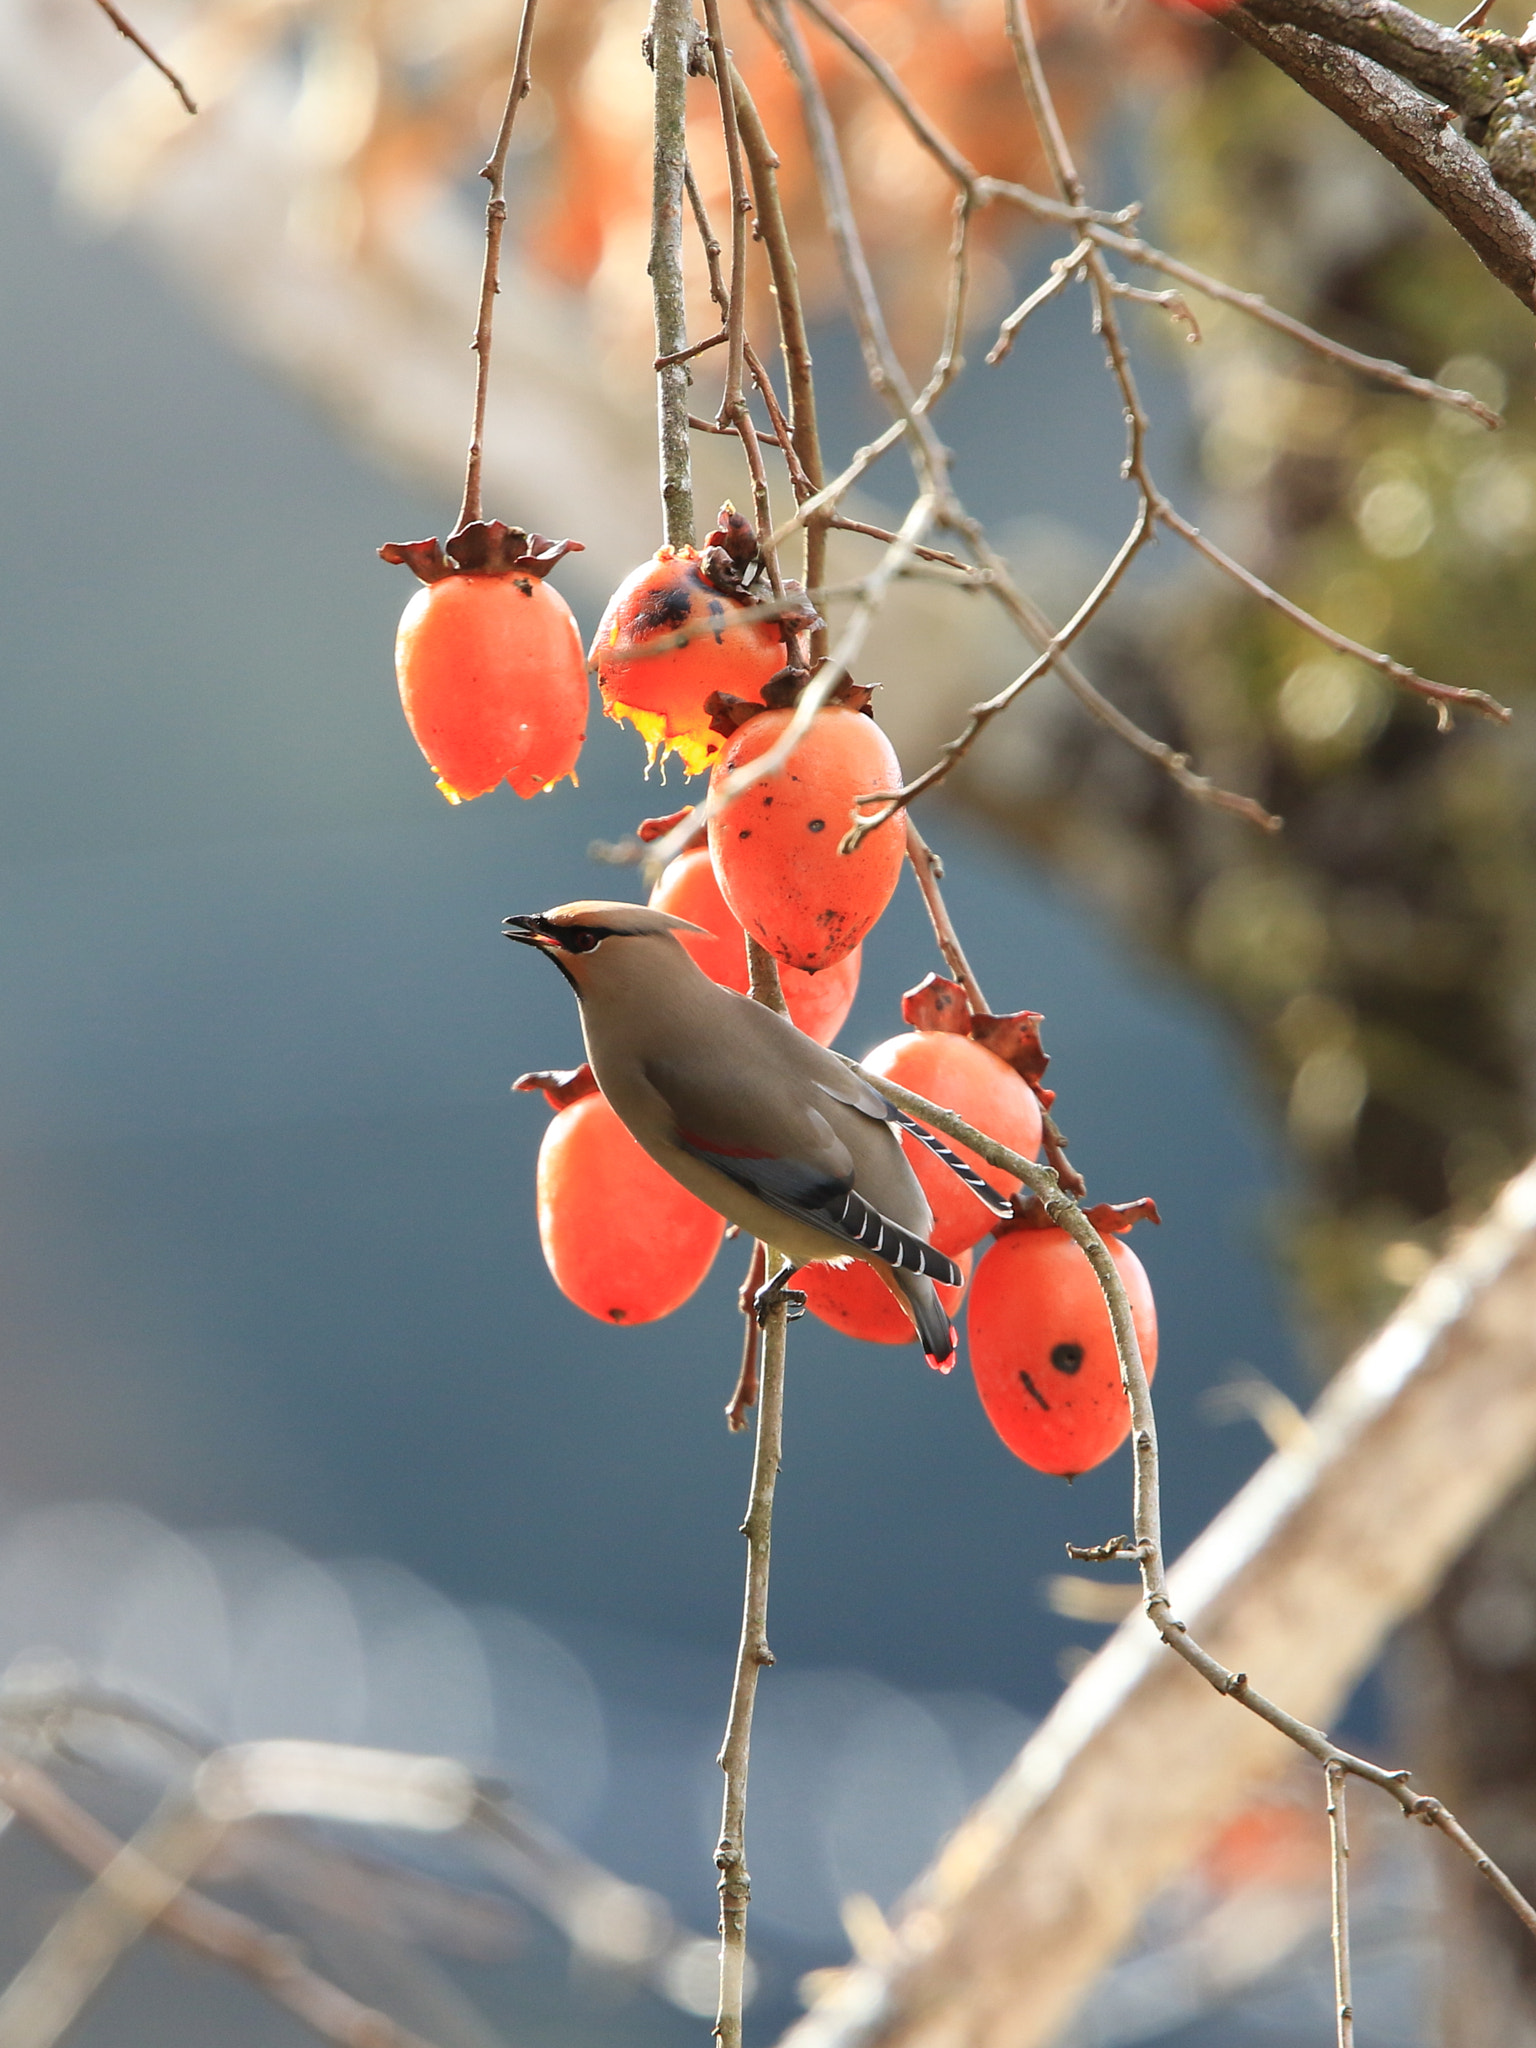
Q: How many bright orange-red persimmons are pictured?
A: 8